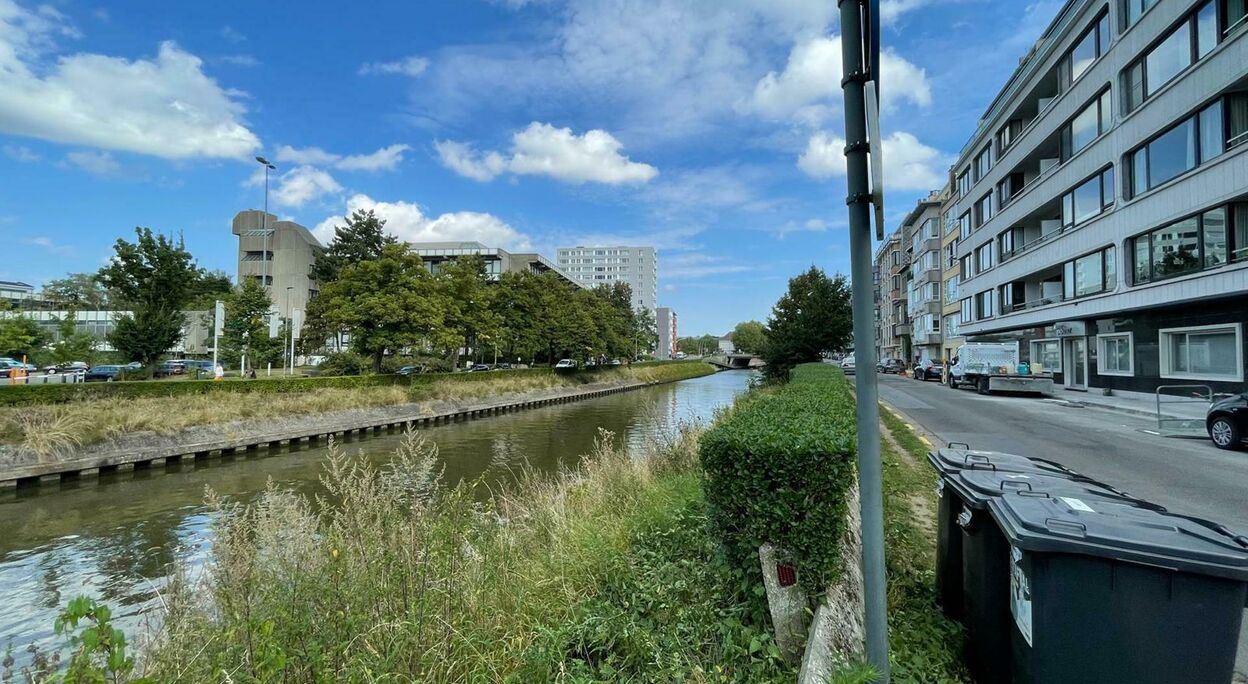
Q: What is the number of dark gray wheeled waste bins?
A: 3